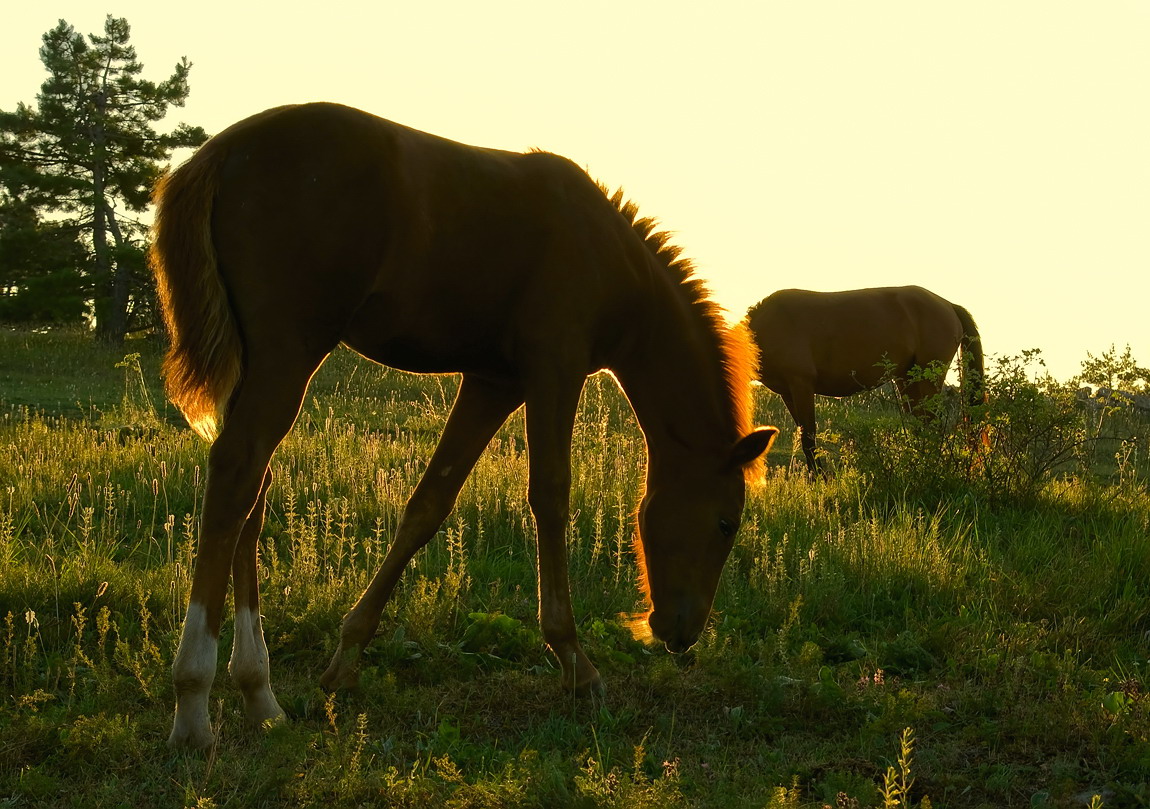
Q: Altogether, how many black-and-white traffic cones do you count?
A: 0